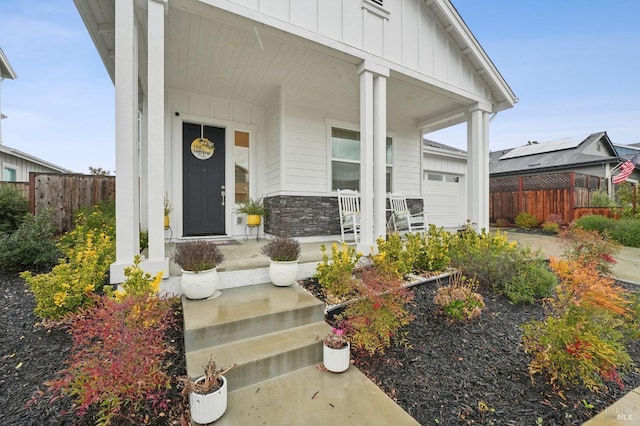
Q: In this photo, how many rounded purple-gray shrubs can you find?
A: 2